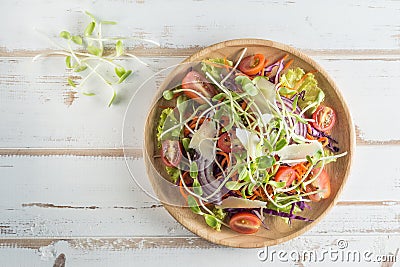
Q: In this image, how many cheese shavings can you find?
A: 5